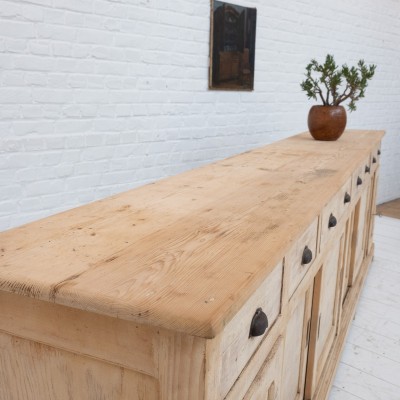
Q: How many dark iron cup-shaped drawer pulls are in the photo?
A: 8